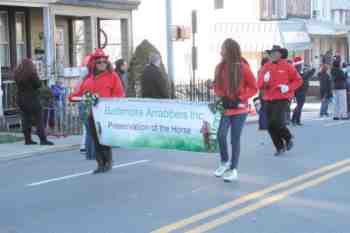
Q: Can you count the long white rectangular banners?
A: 1